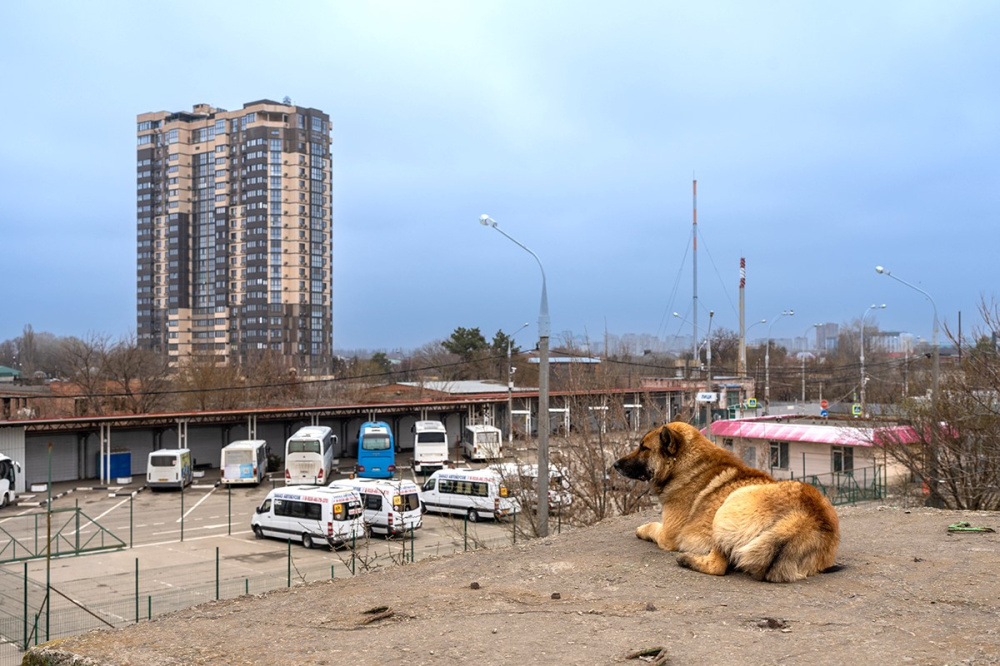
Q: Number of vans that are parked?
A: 4